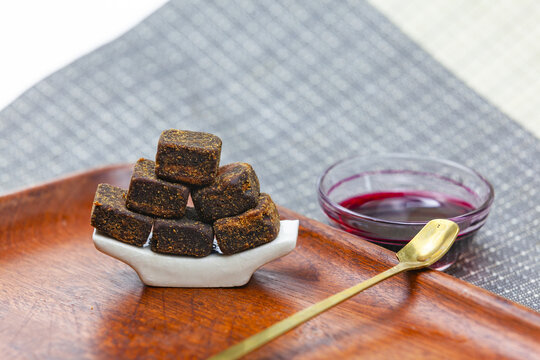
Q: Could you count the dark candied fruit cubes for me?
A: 6